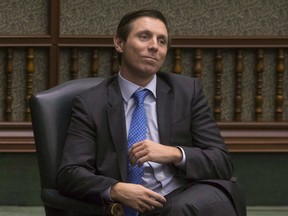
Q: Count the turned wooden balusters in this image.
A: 11